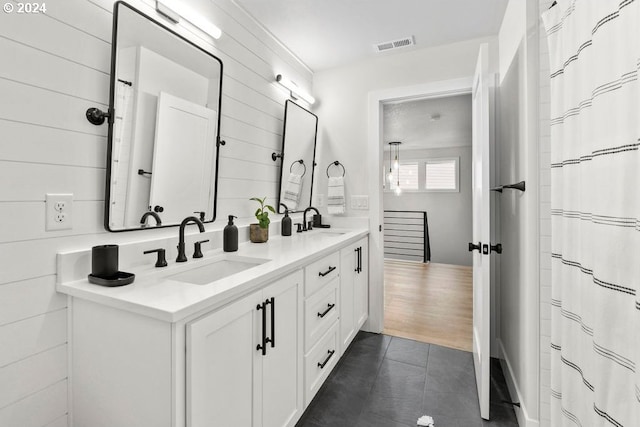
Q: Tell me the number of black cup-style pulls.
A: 0